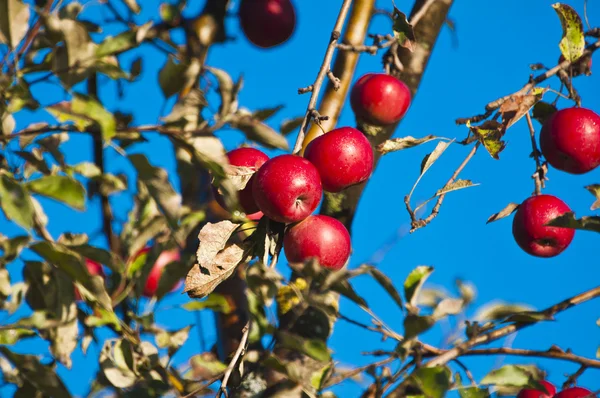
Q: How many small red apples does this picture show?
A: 12